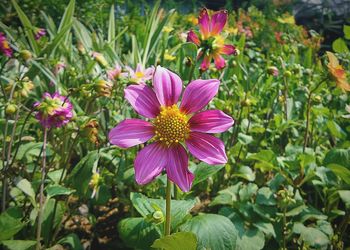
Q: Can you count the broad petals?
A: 8